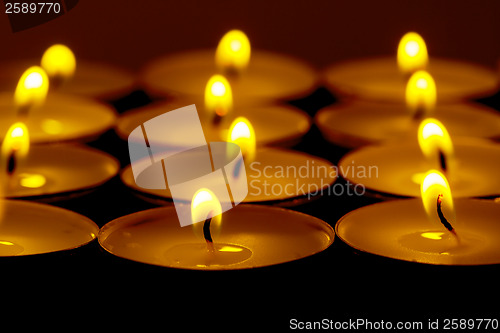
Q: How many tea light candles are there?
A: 12